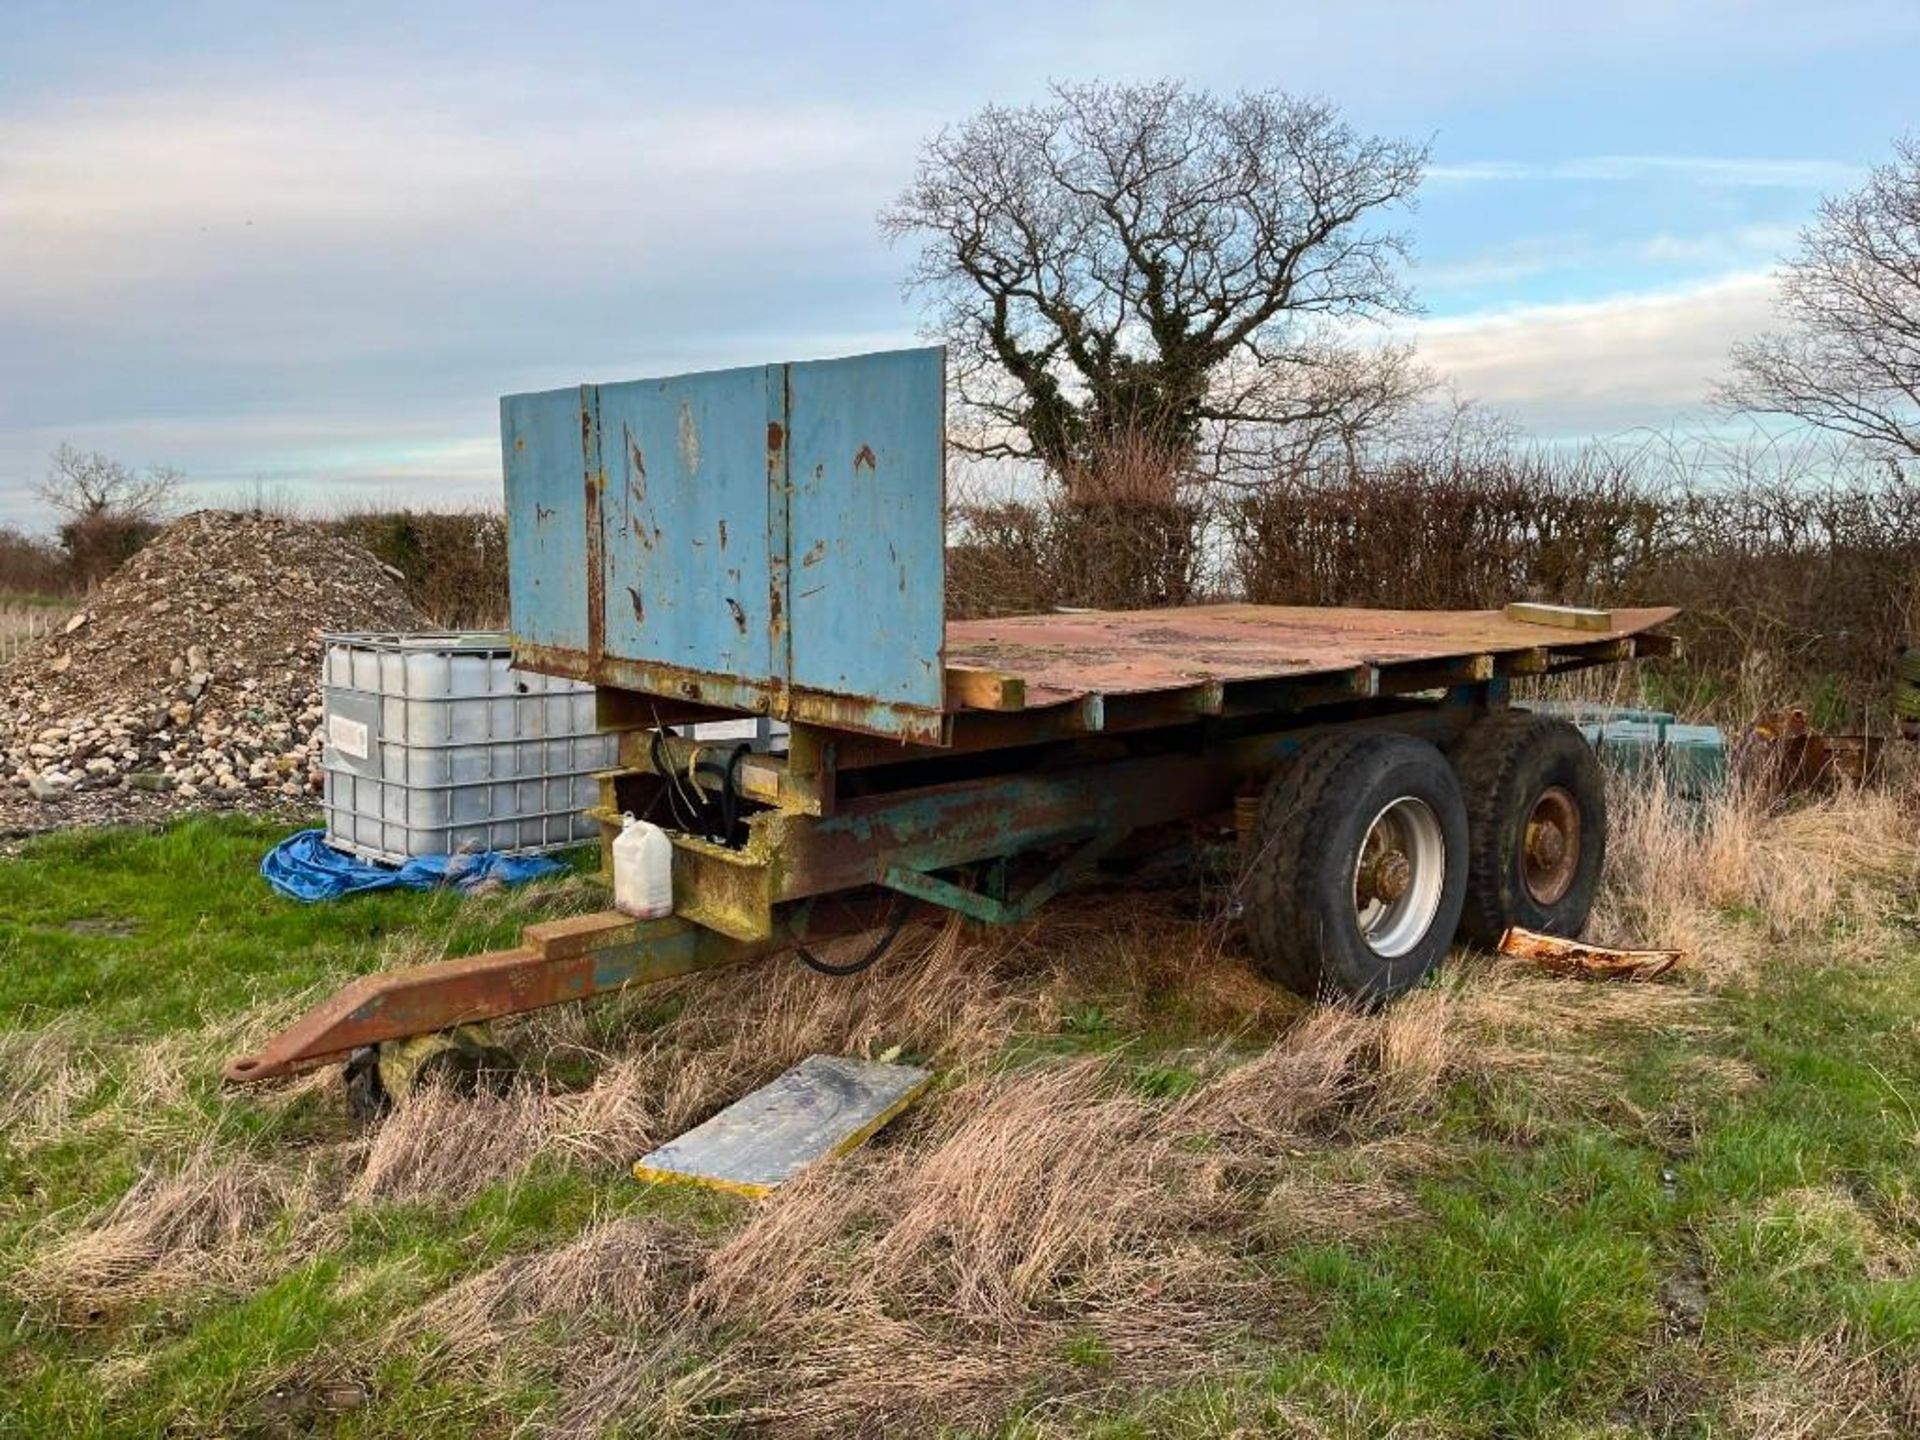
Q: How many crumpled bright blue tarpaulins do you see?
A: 1